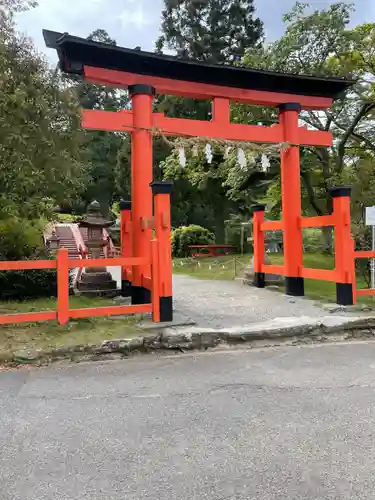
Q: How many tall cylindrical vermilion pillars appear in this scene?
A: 2